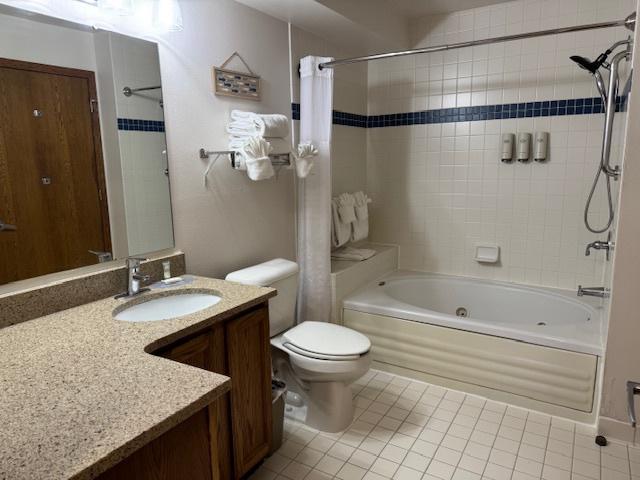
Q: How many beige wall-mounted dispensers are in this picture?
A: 3